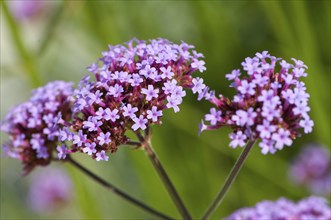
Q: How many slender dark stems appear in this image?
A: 3